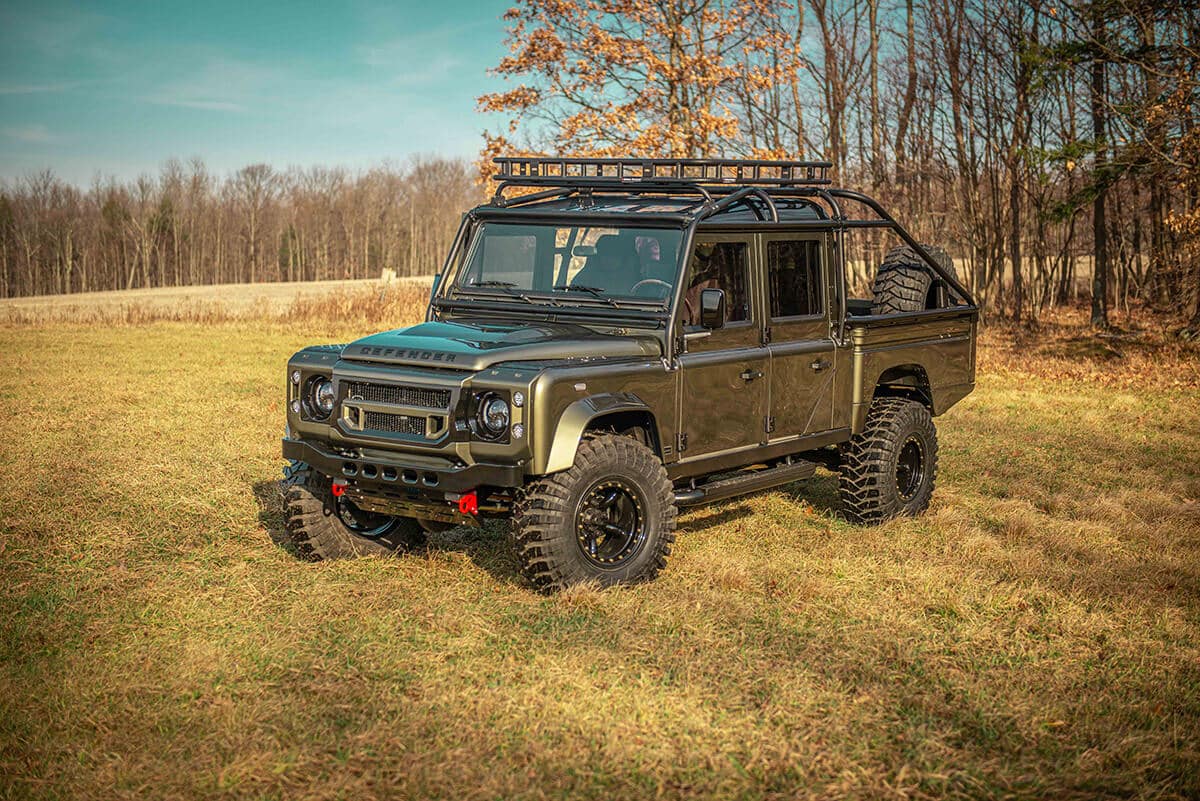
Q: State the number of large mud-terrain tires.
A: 4